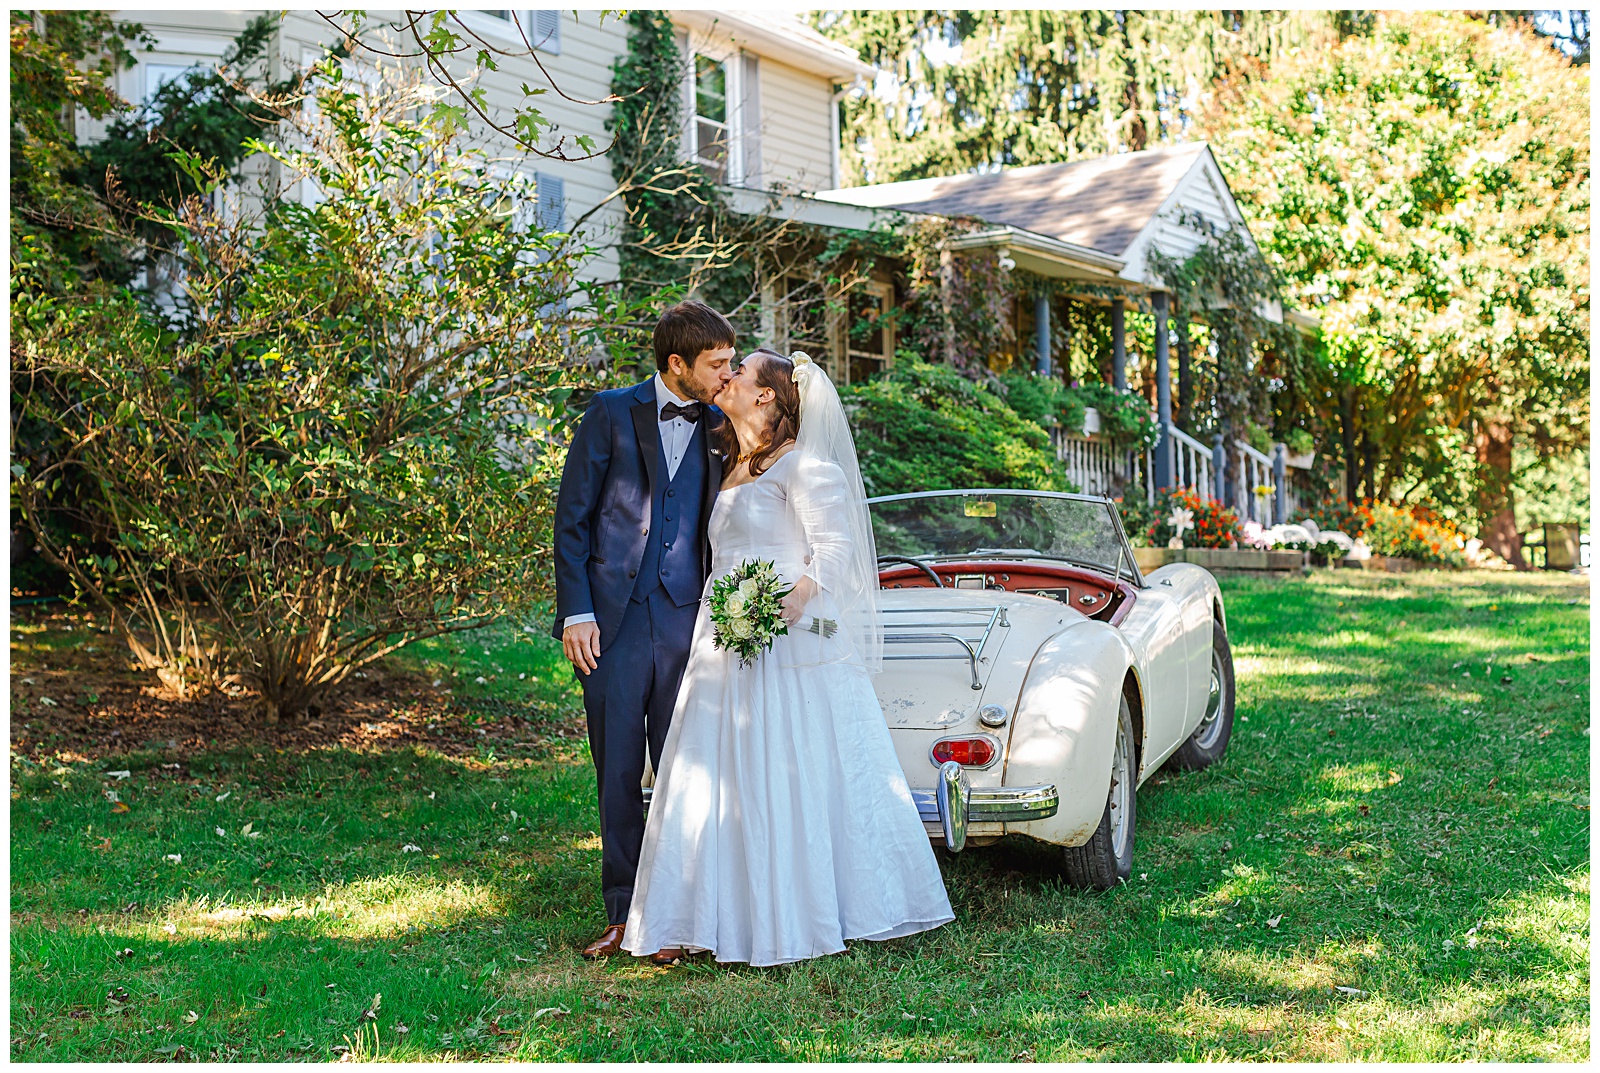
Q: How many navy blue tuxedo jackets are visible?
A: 1